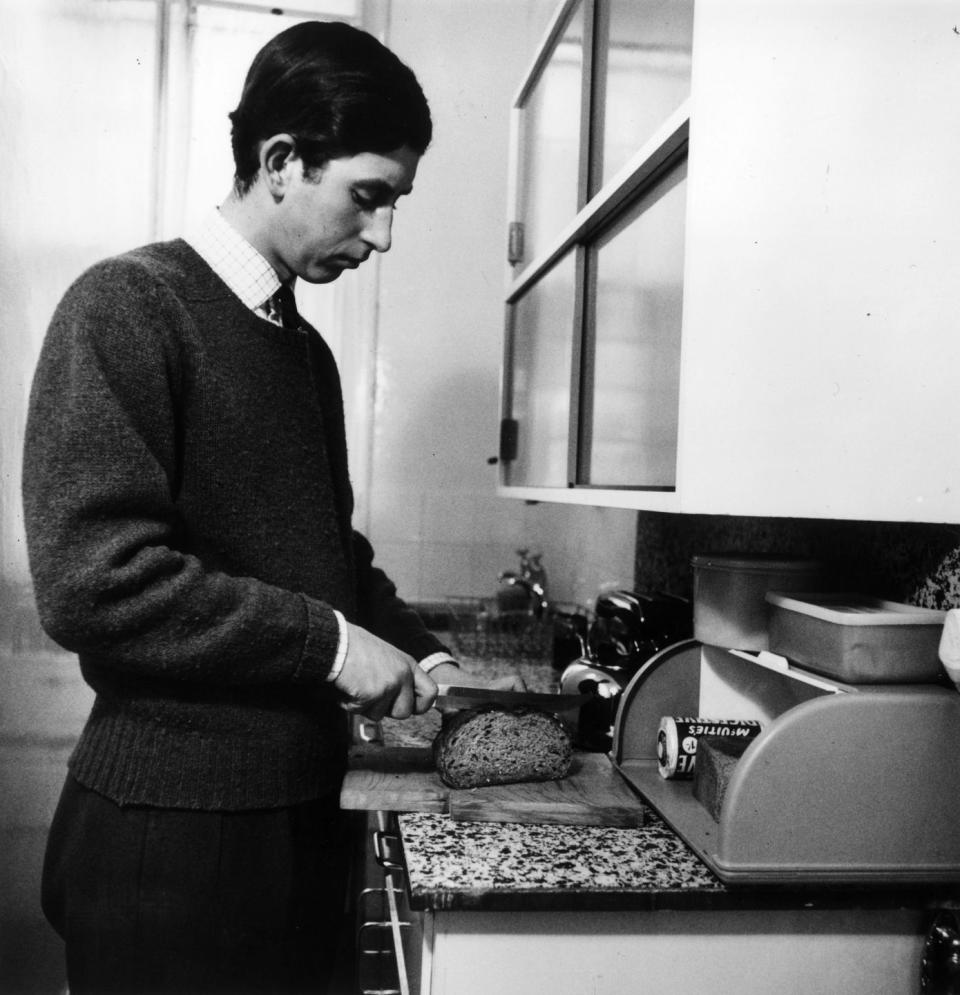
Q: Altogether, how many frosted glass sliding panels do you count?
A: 4